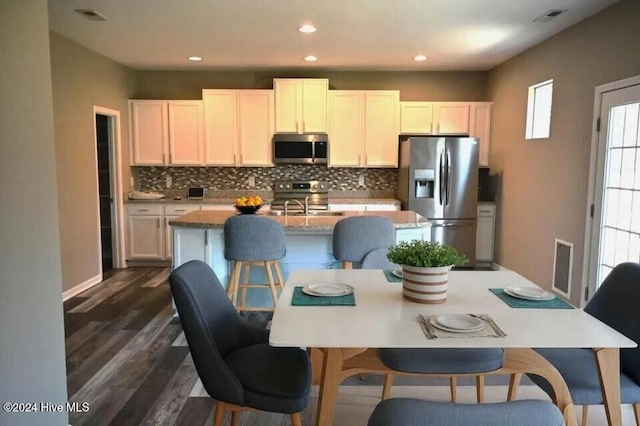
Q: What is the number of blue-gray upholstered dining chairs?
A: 4